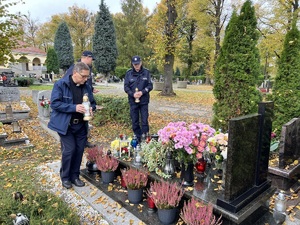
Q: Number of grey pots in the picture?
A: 3